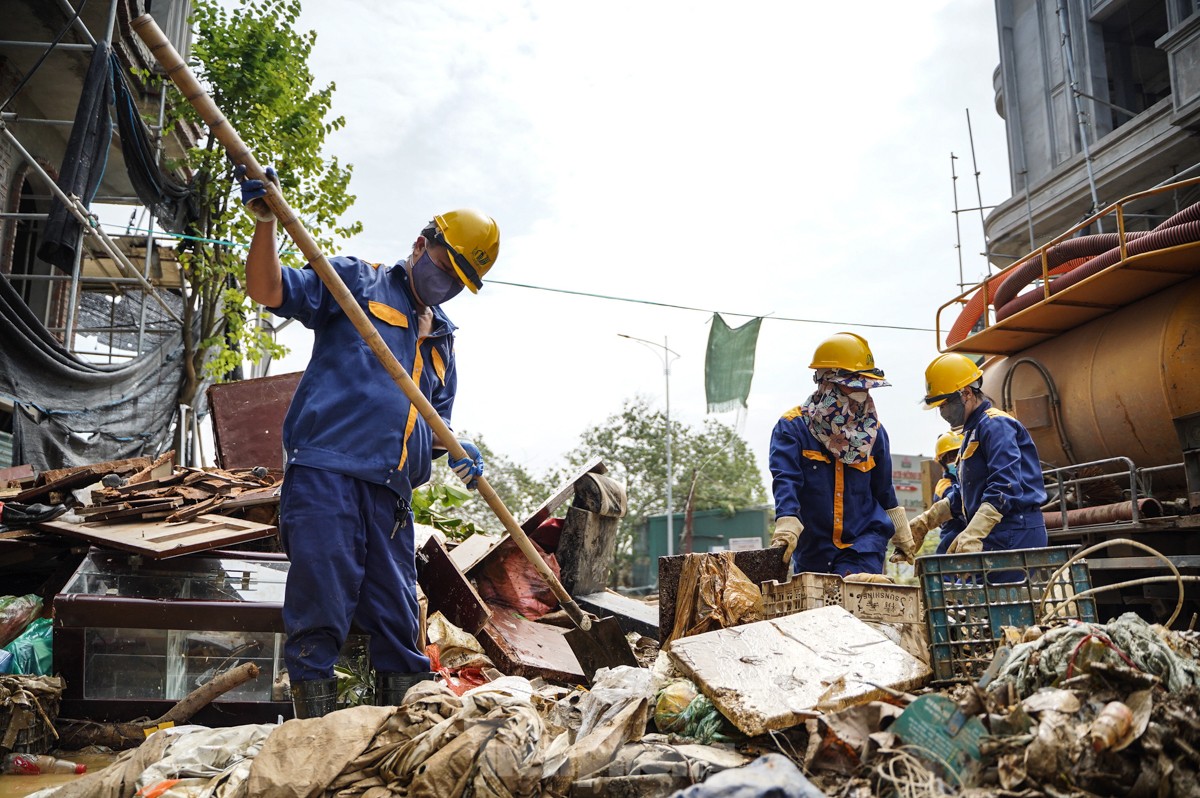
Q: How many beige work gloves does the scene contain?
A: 4